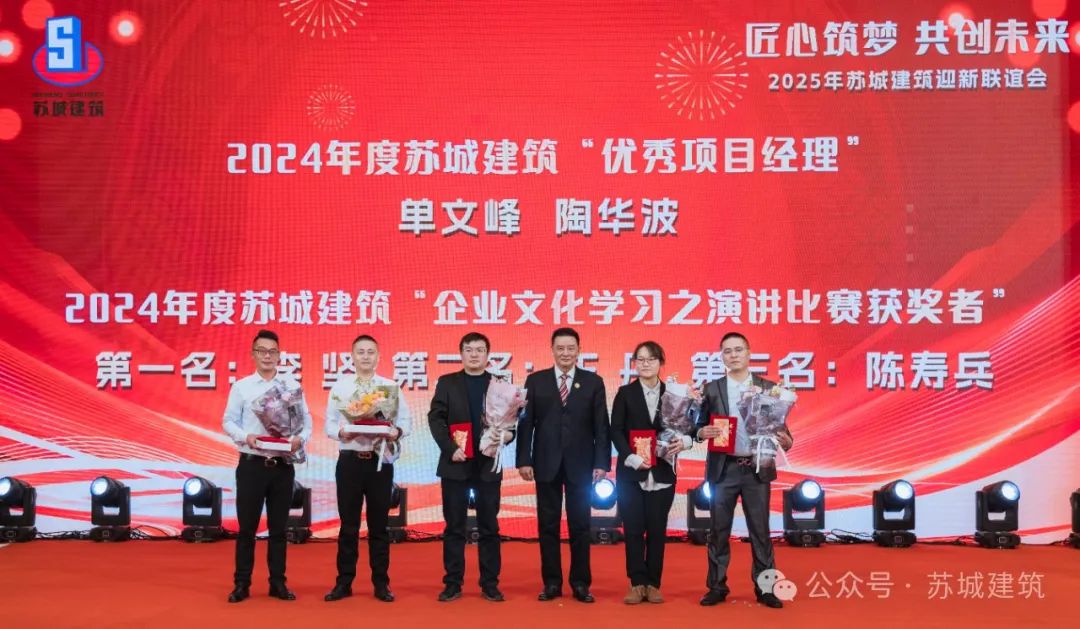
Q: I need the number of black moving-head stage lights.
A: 12